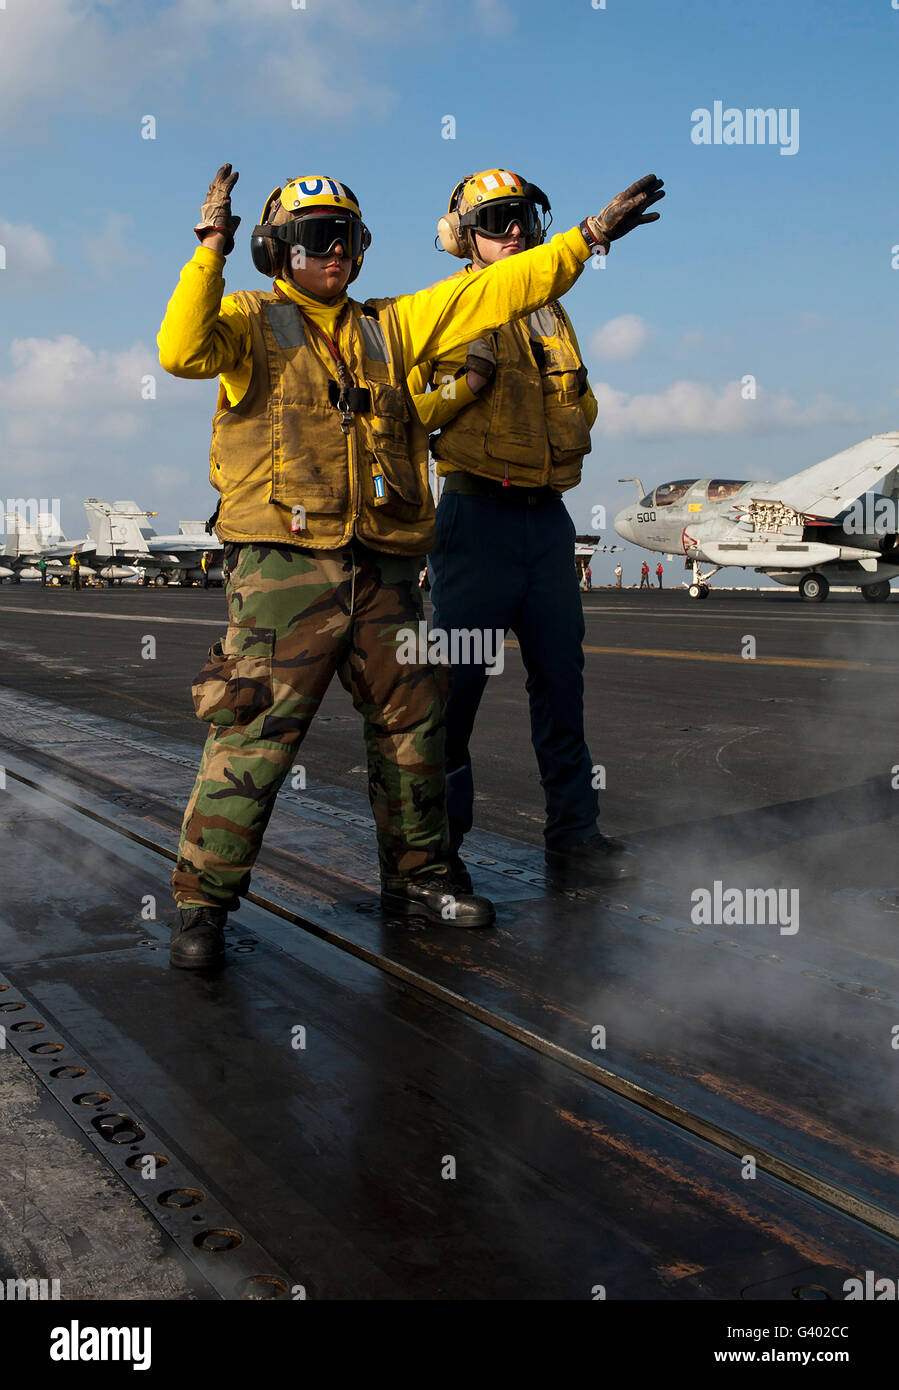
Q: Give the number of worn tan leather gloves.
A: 3